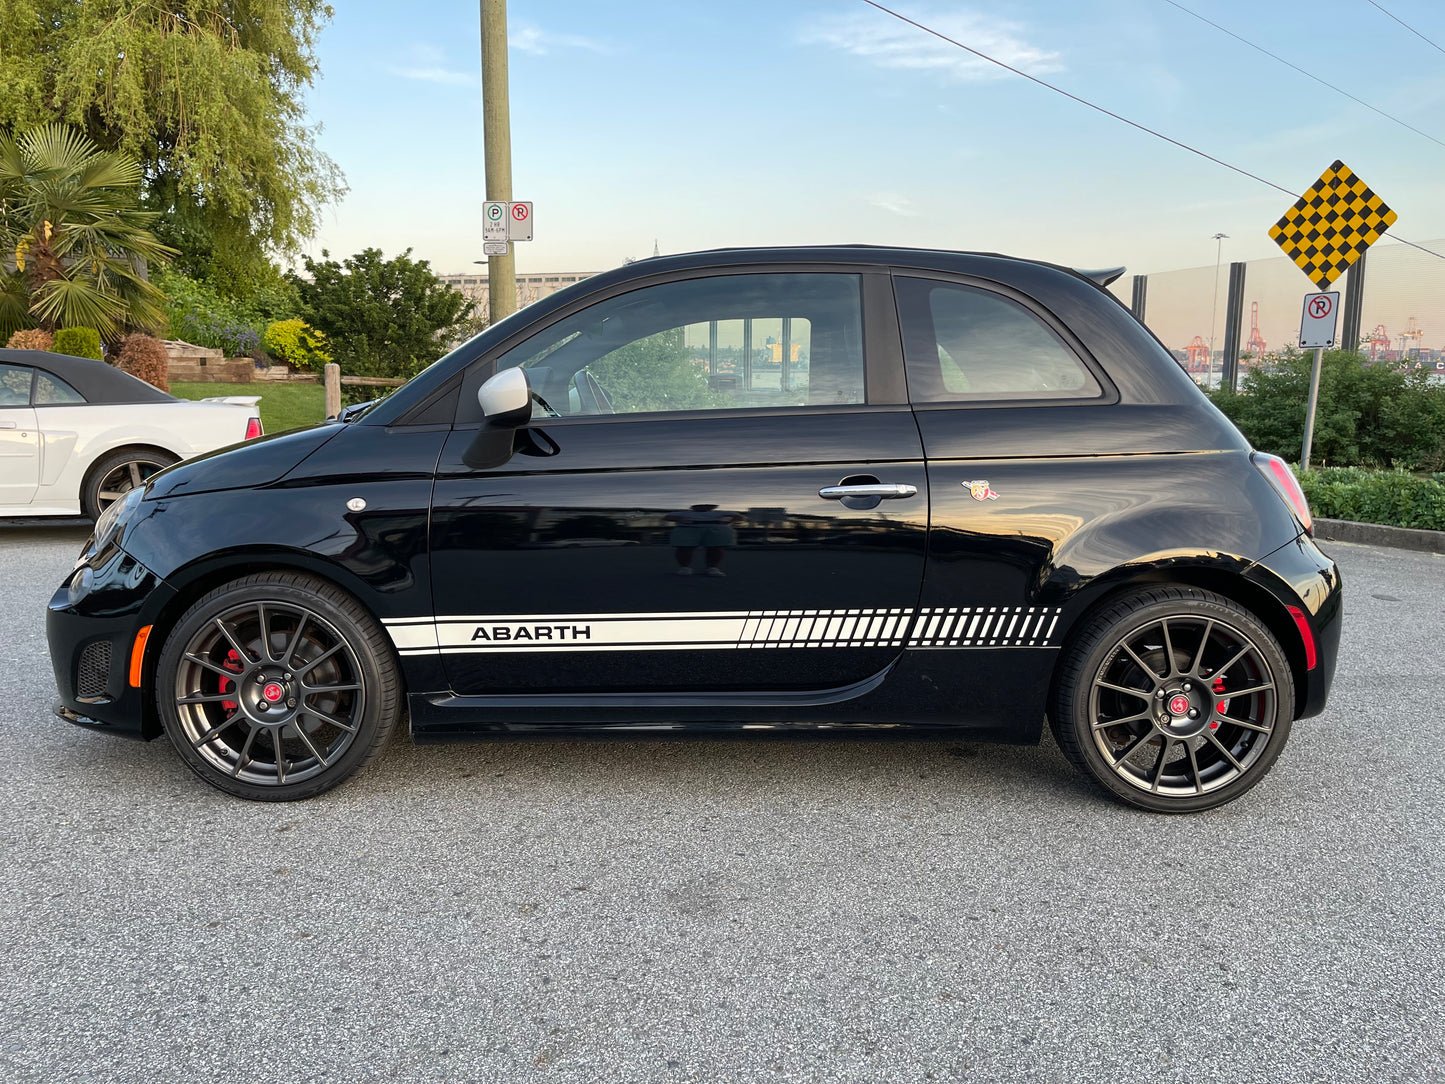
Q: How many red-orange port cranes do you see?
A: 3